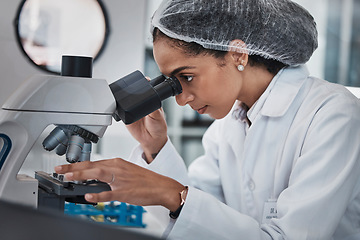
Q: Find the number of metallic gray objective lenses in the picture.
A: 4